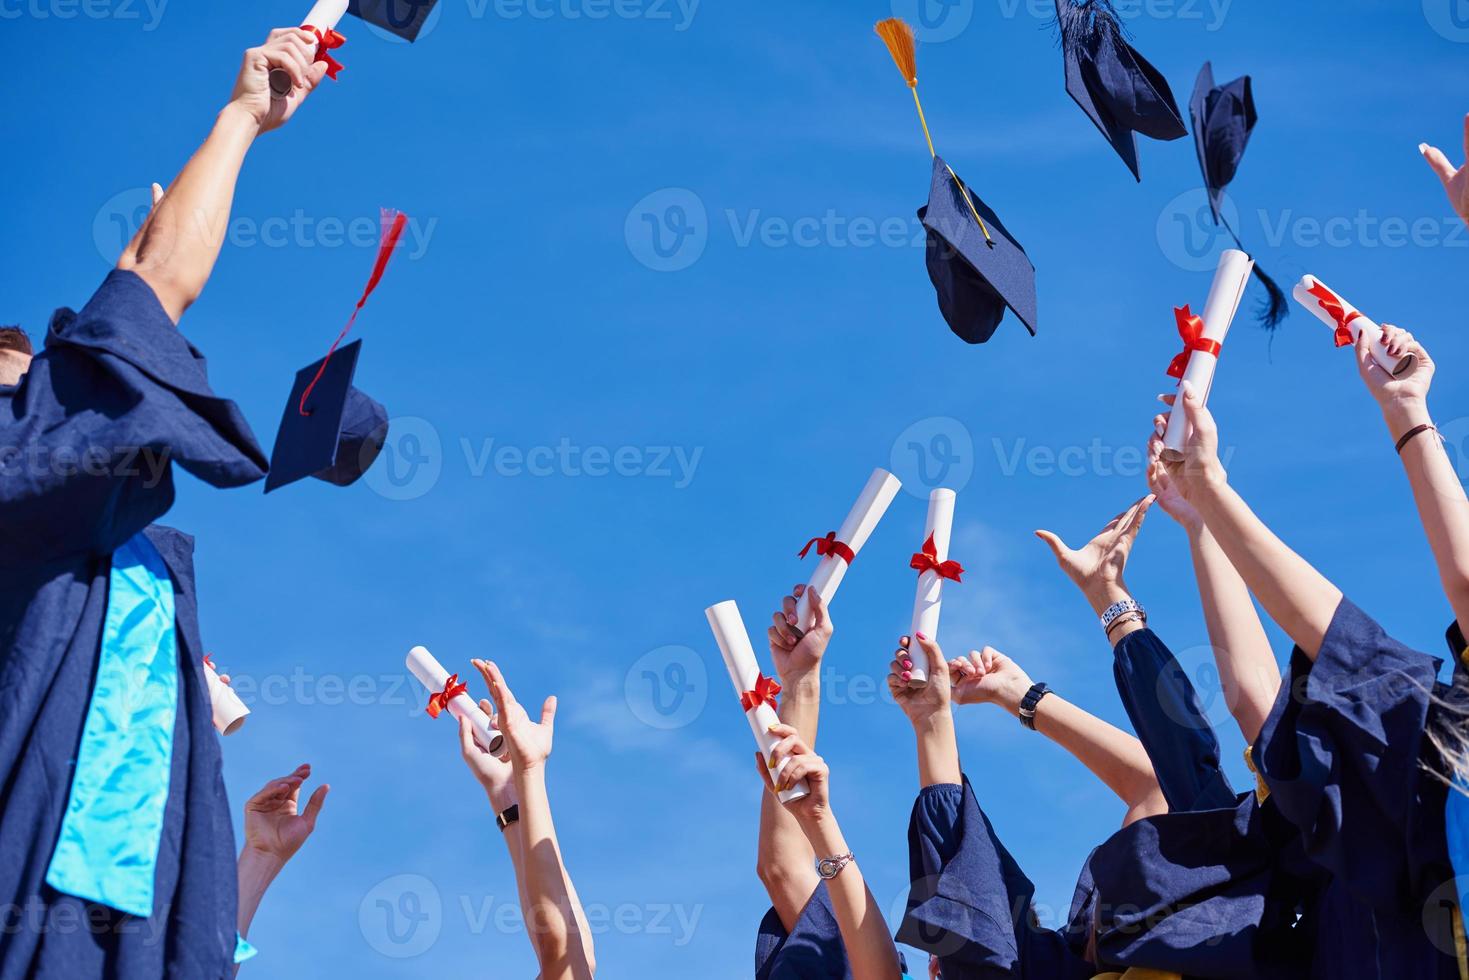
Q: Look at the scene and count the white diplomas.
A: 8